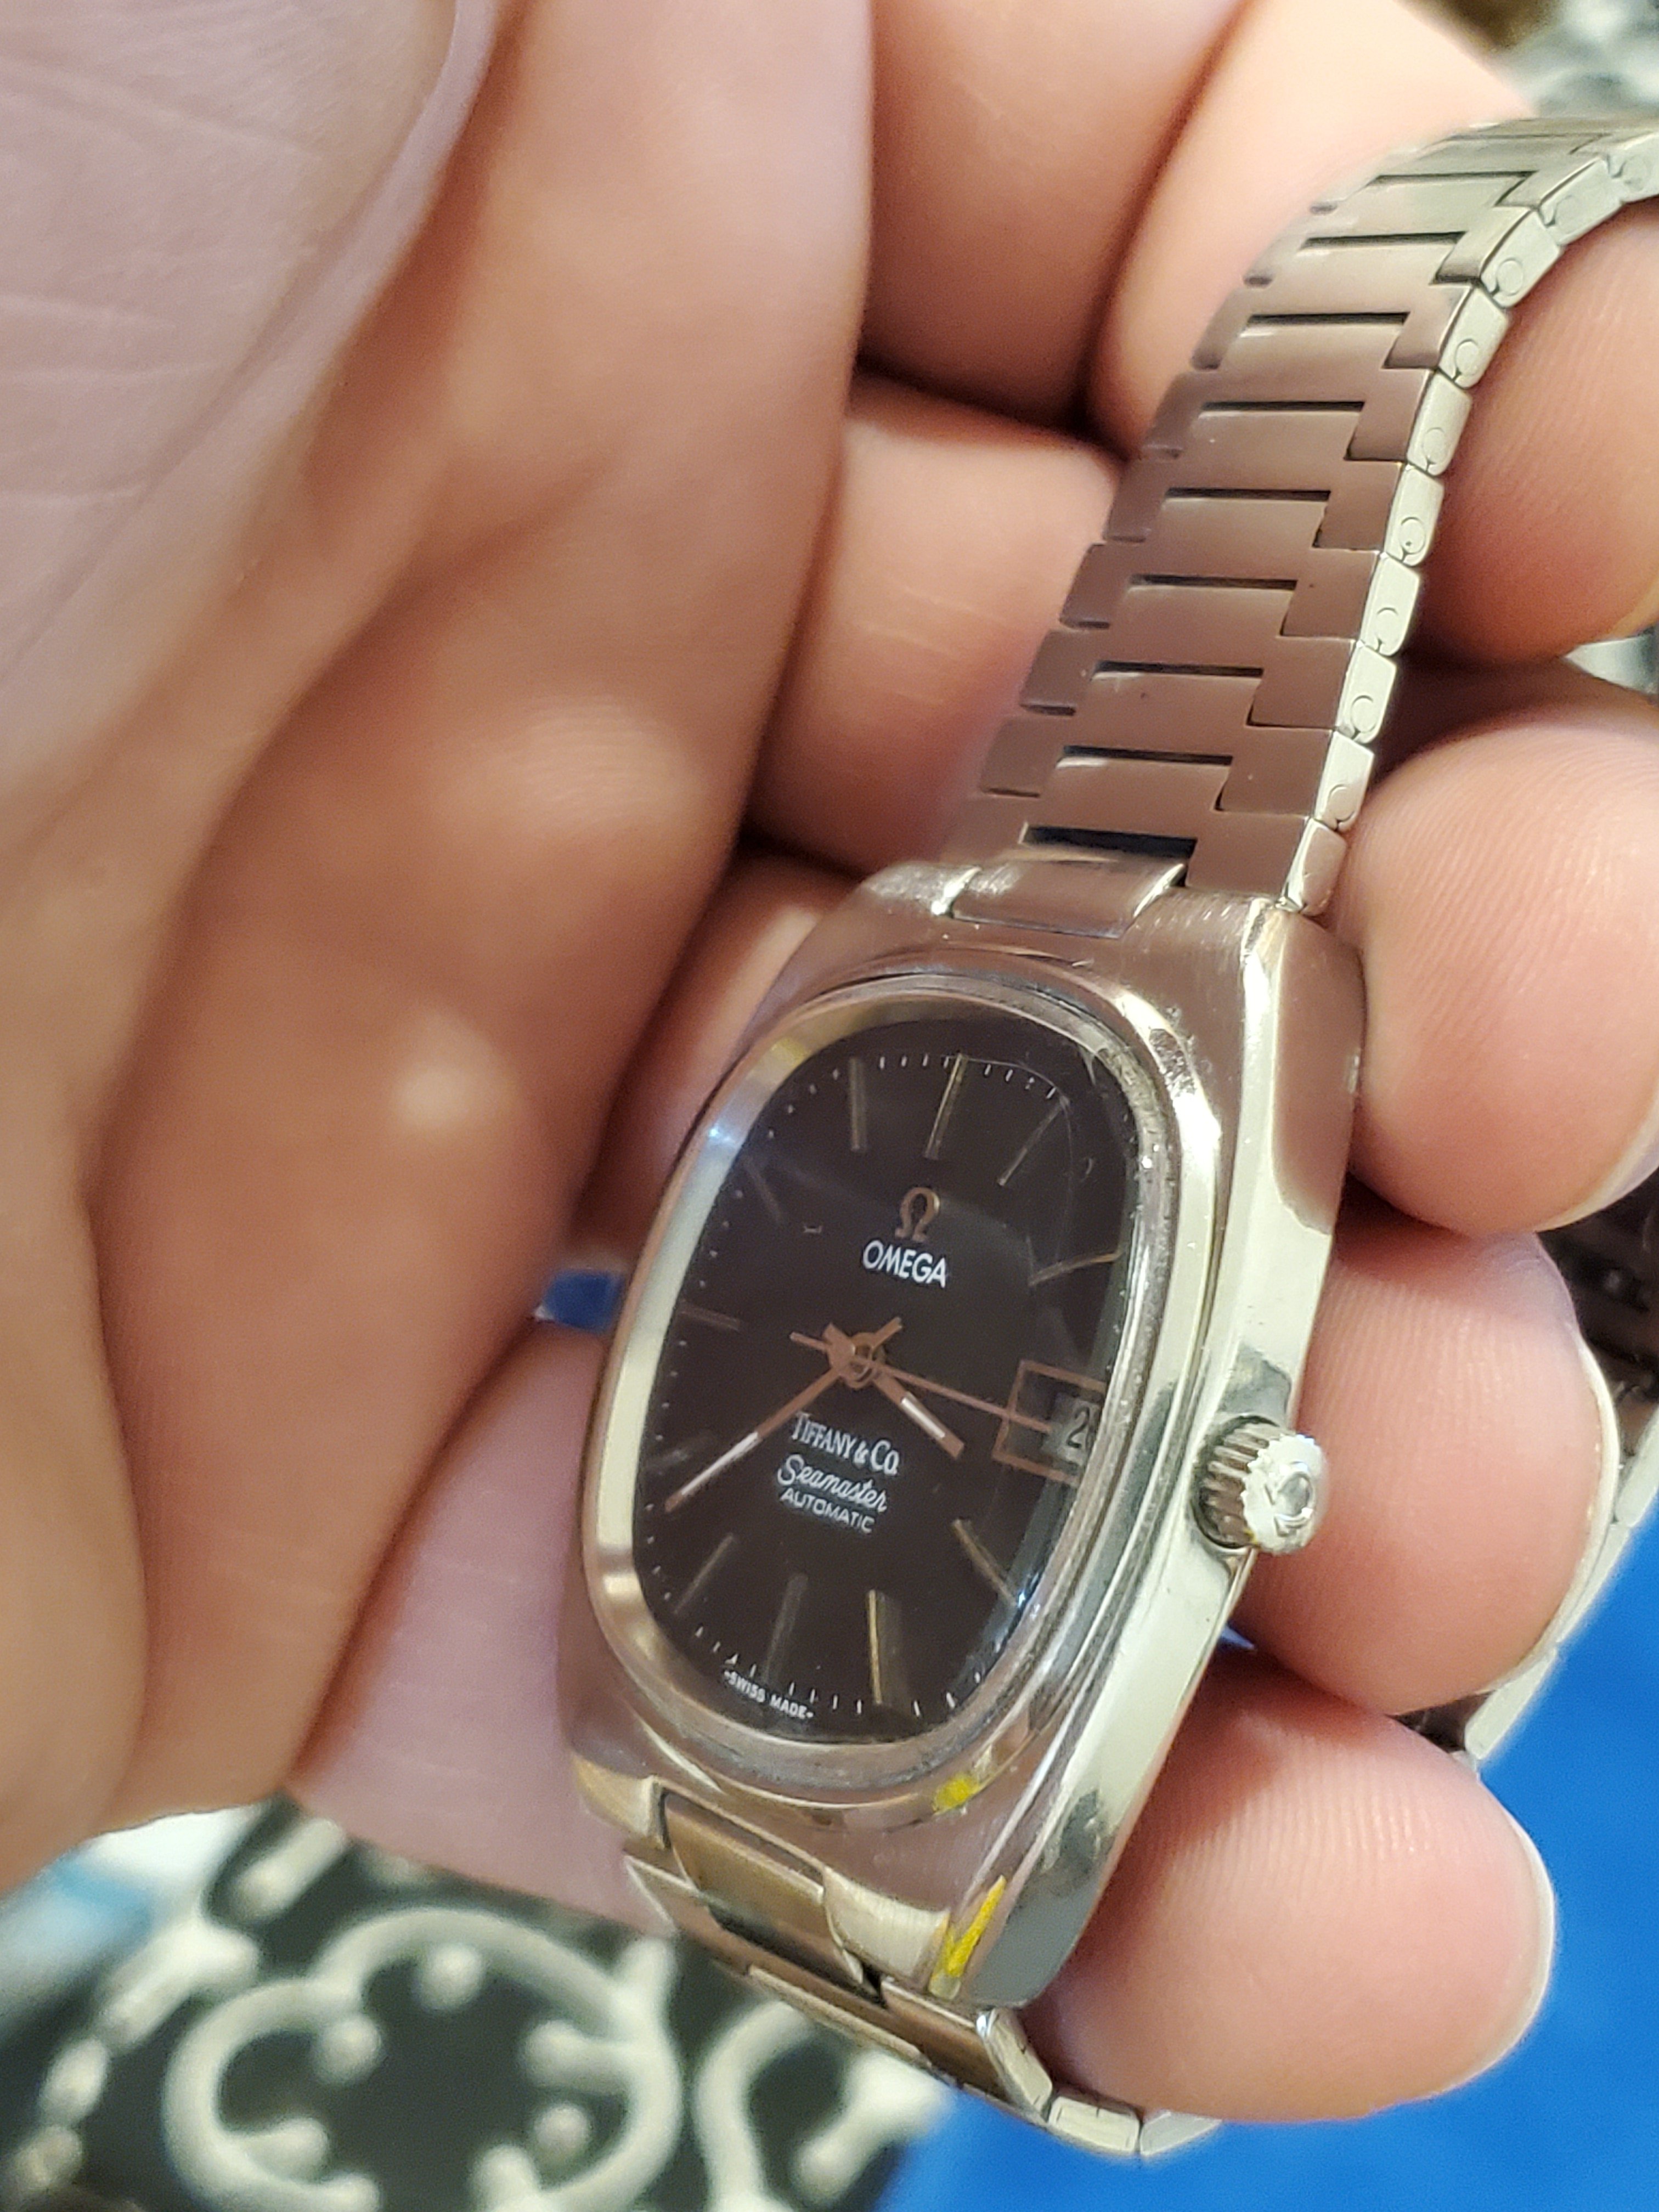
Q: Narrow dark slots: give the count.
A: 9